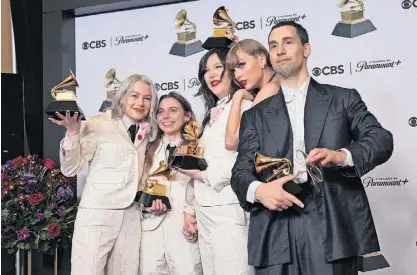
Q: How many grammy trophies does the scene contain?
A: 5